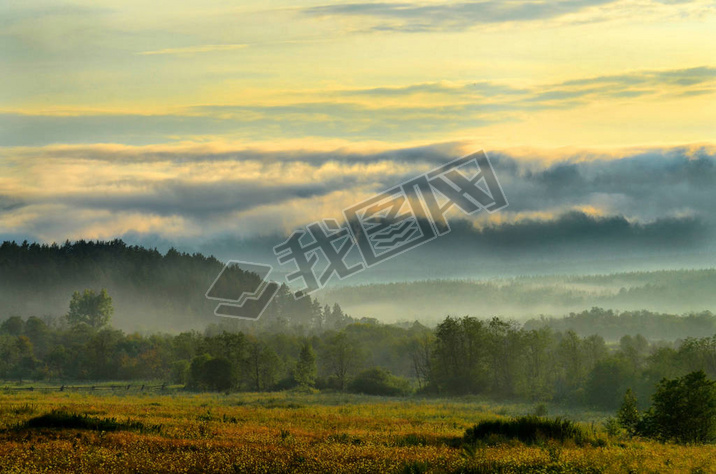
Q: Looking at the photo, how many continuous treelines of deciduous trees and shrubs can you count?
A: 1